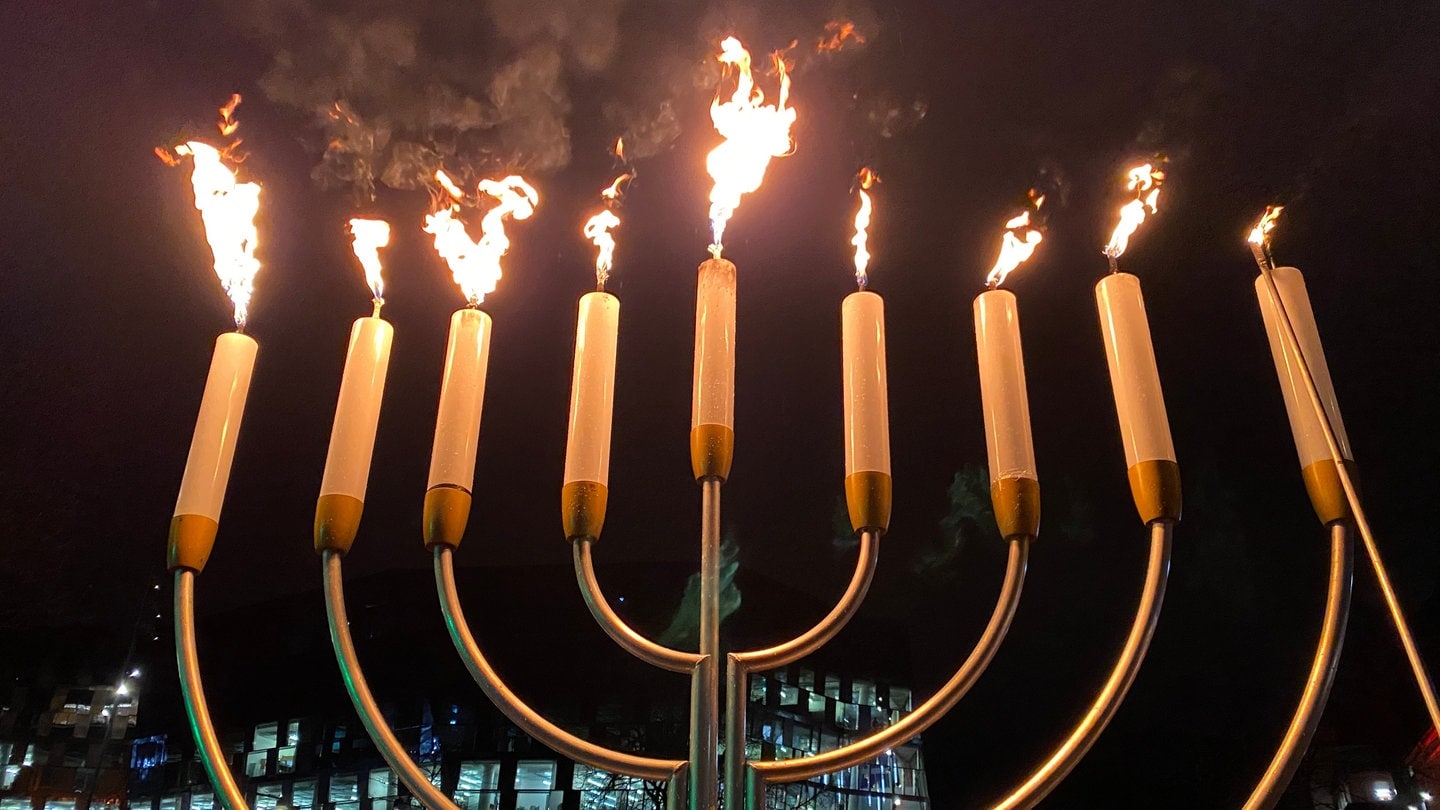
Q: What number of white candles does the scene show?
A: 9